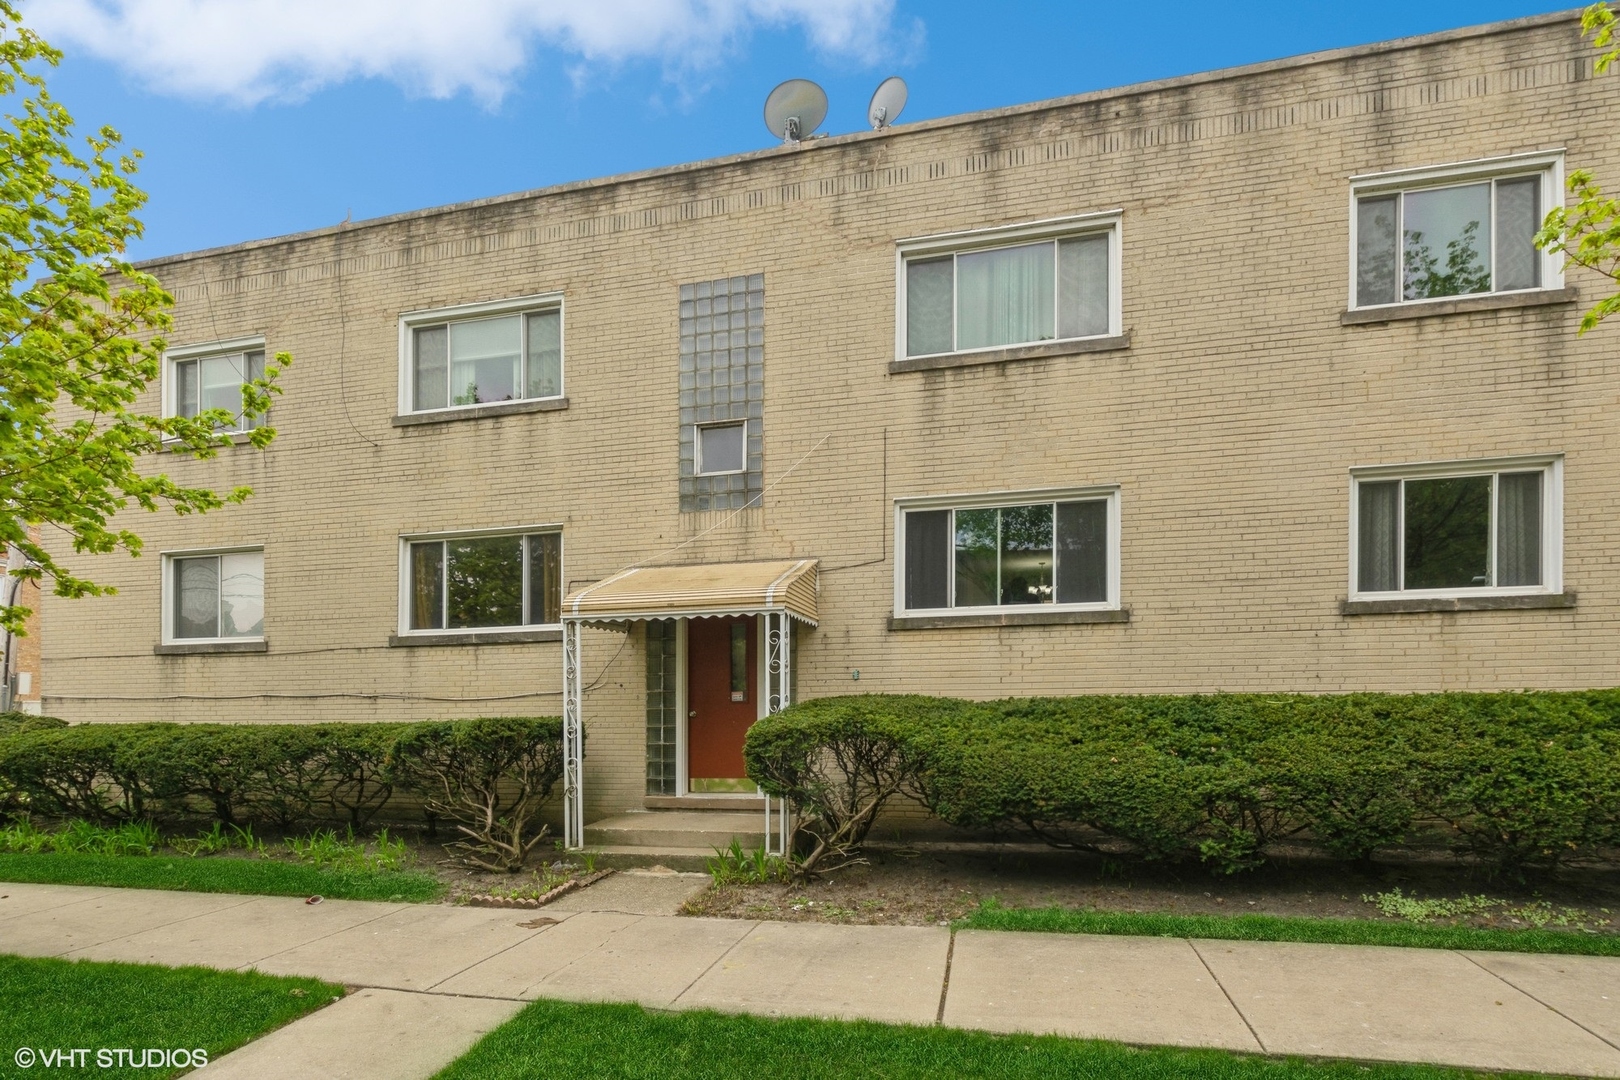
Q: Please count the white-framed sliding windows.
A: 8